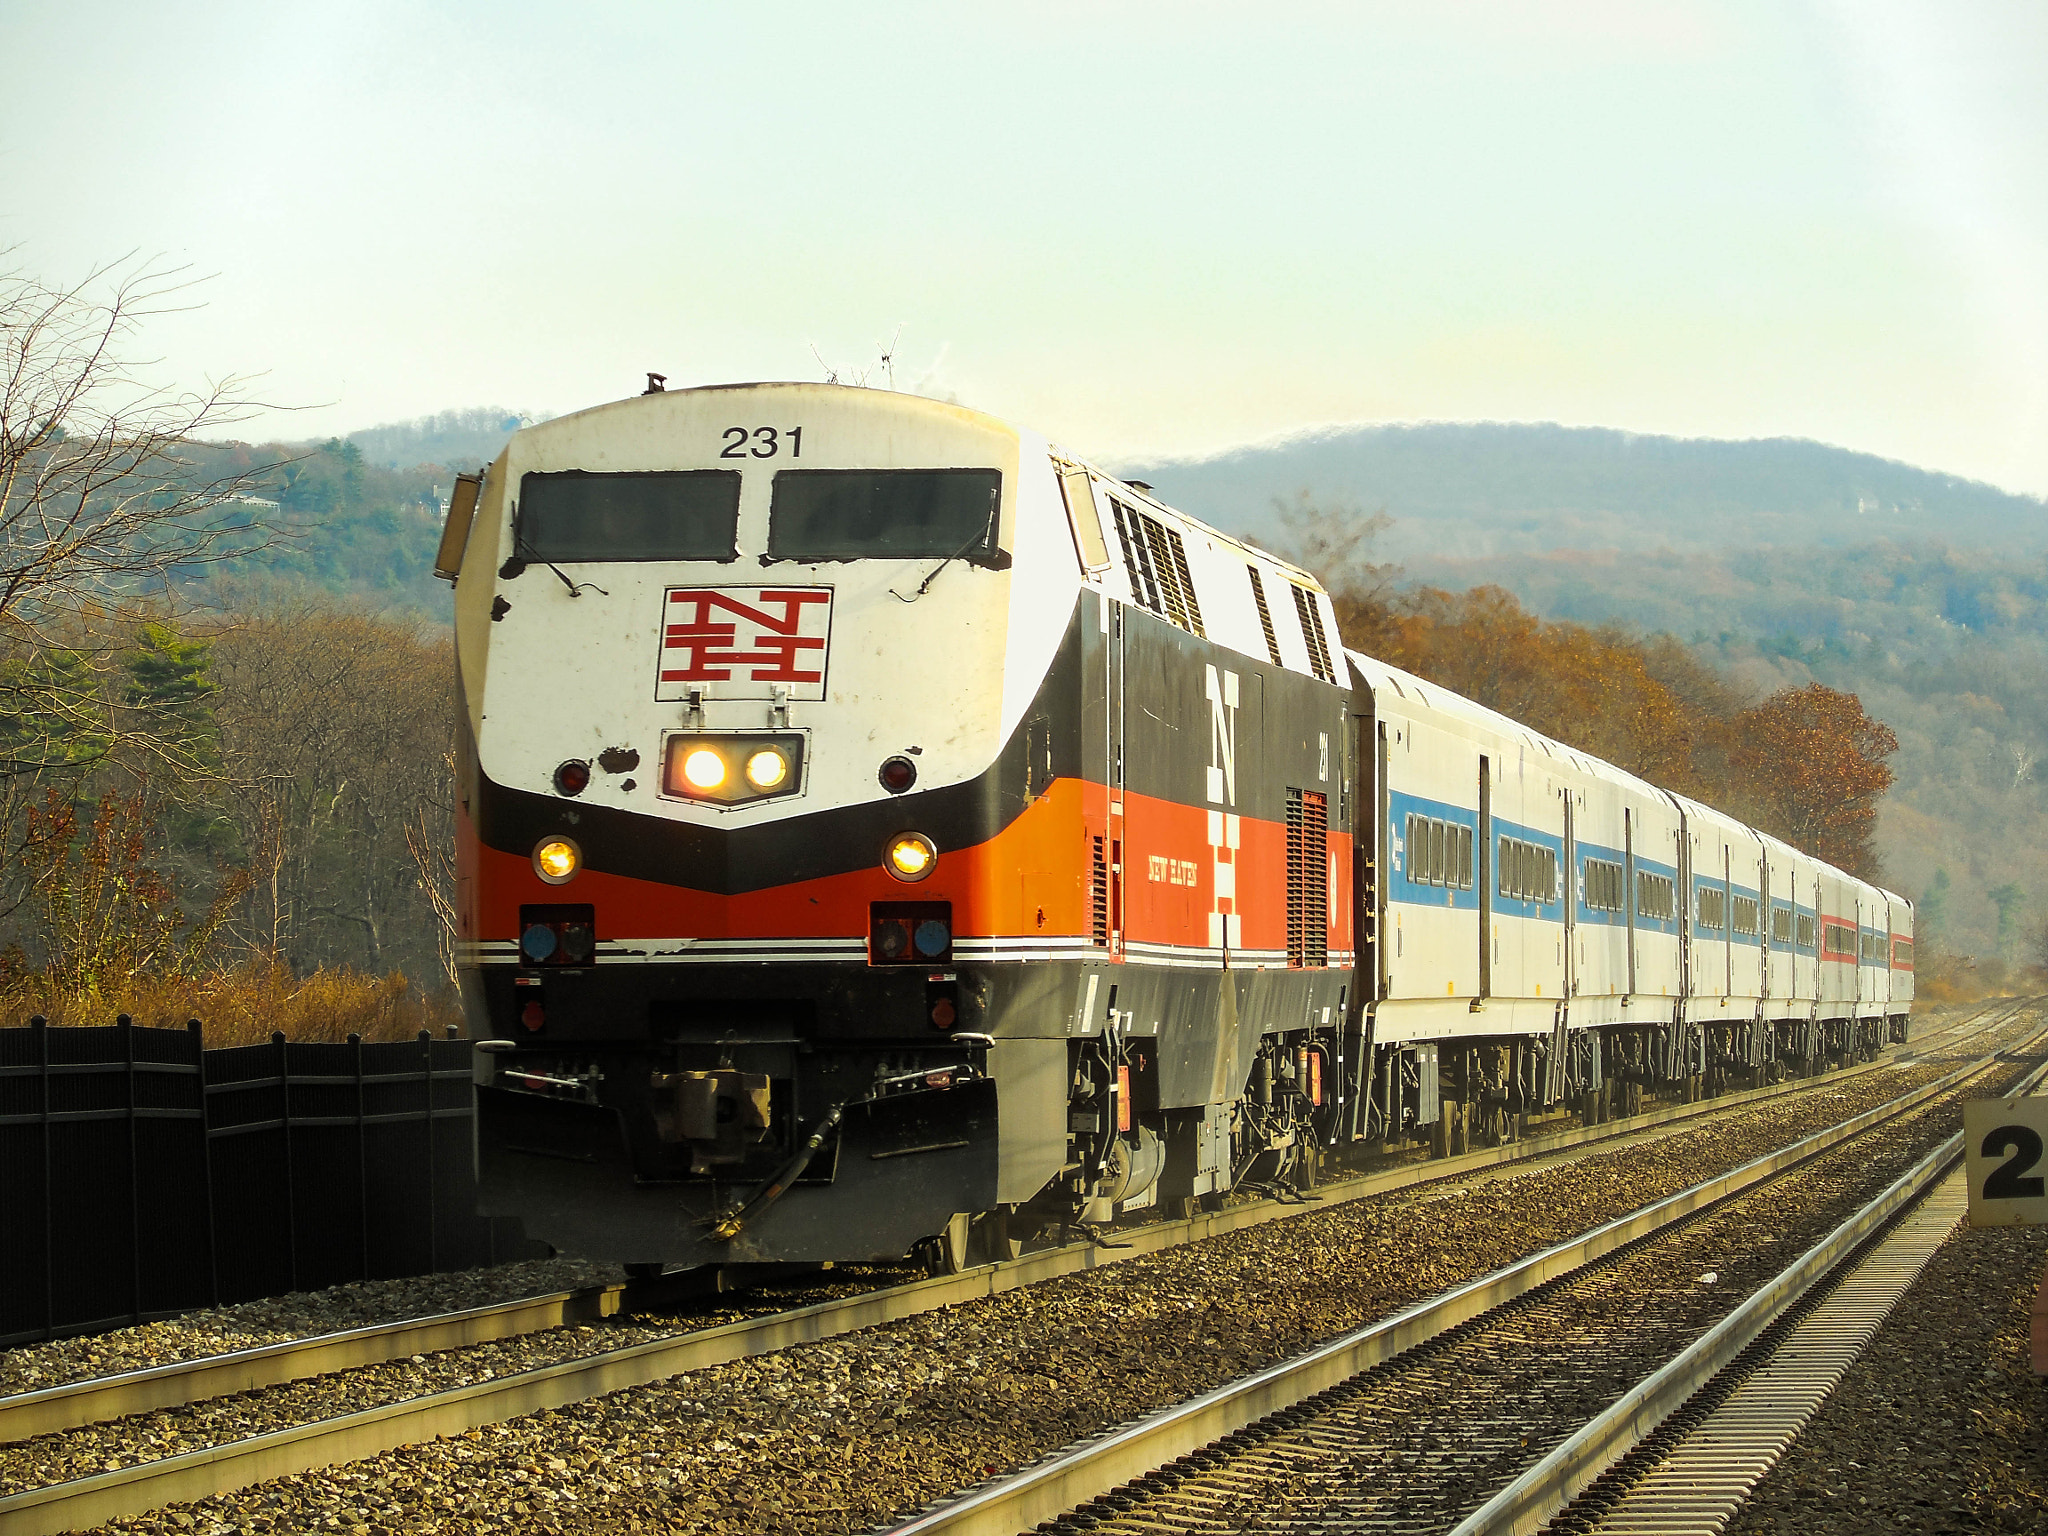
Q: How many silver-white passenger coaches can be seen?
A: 7